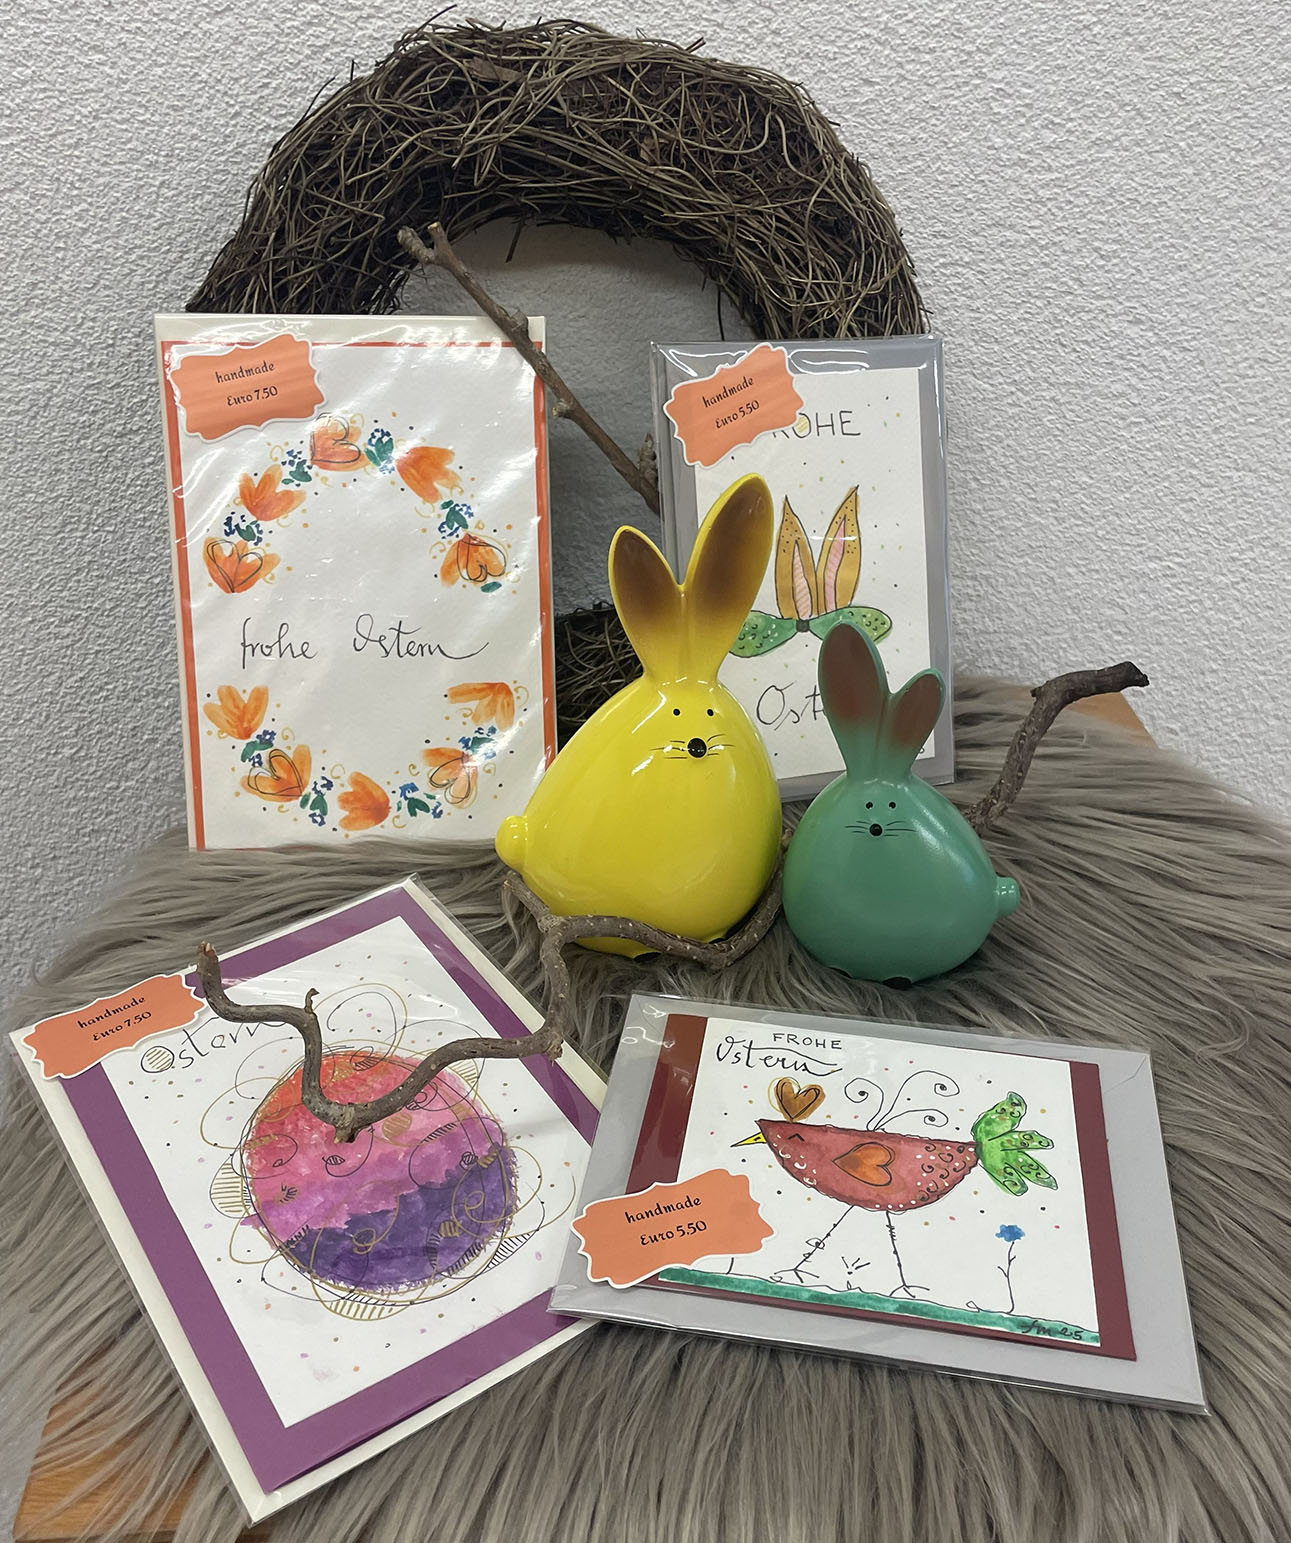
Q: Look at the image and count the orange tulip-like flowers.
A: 10